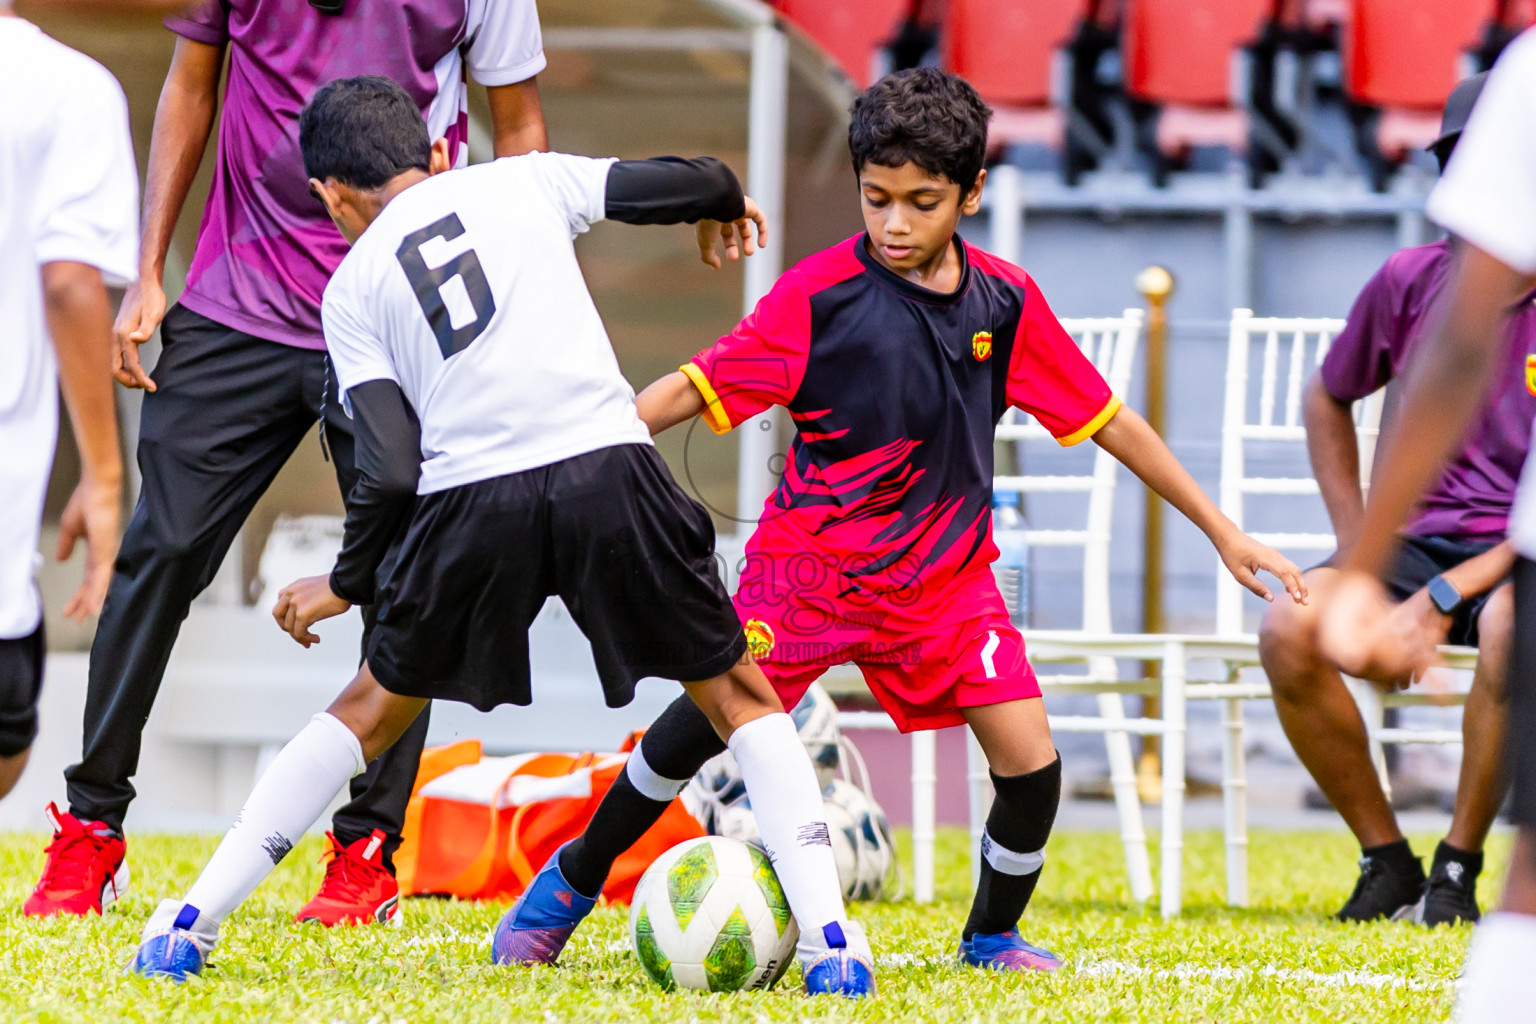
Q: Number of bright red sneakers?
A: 2